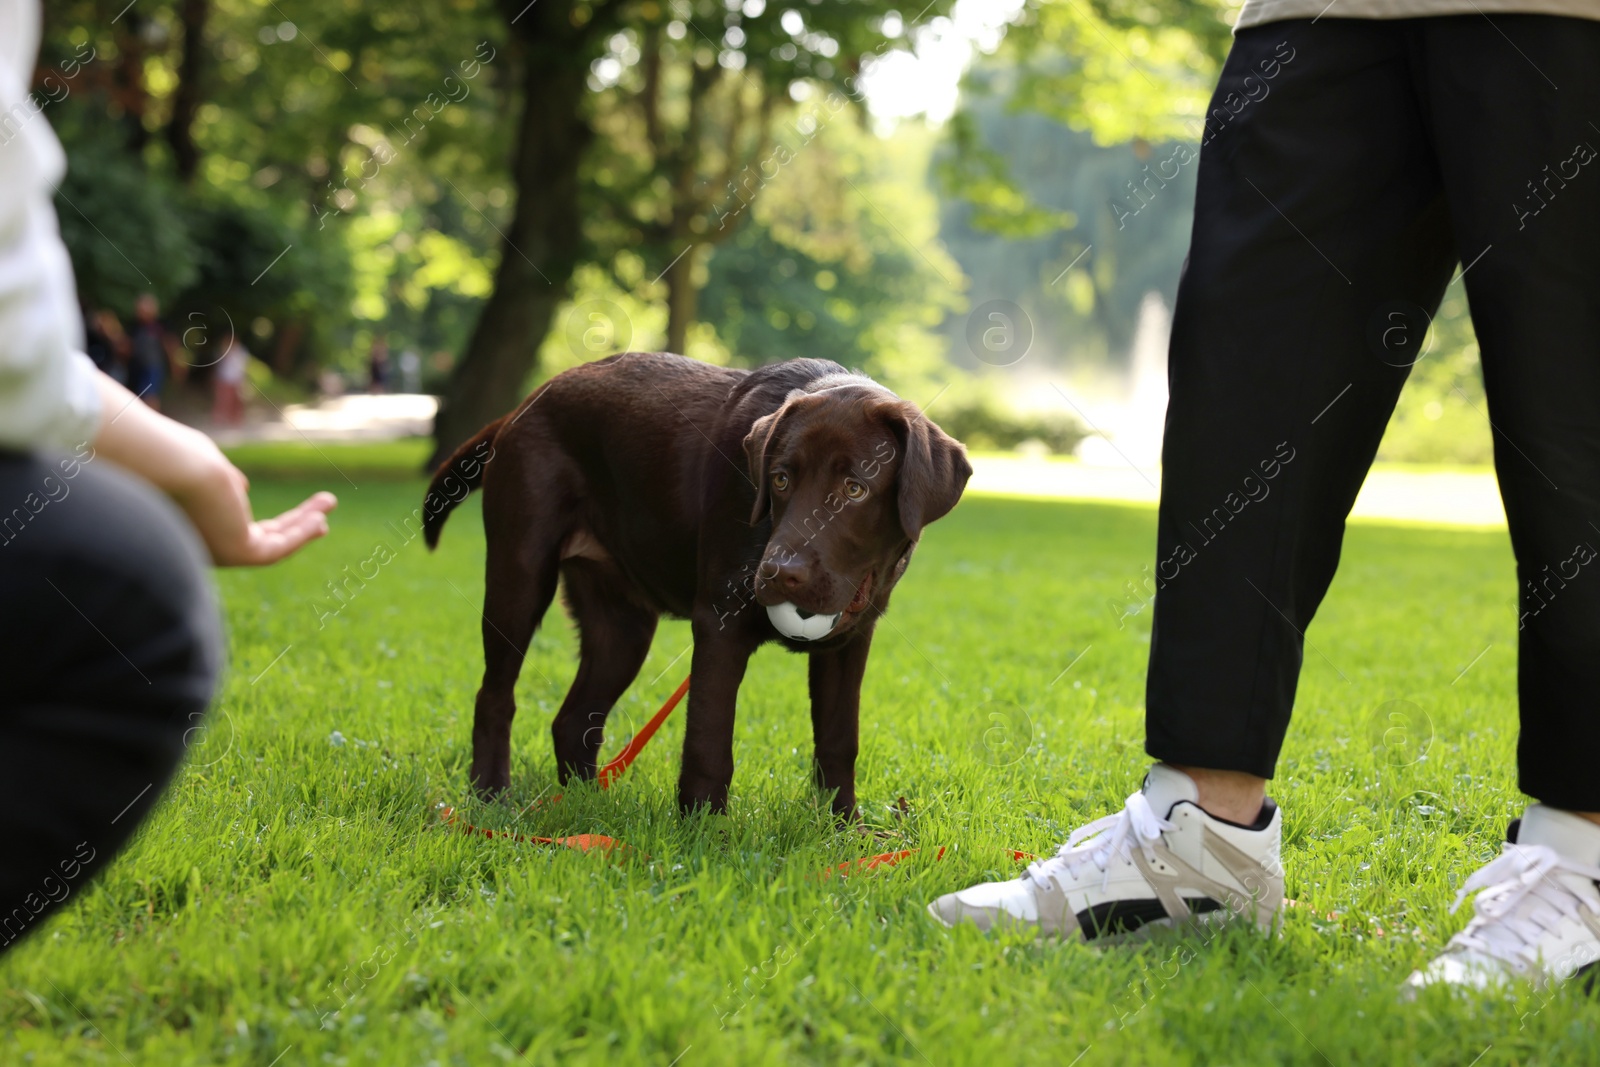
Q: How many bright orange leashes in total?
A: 1